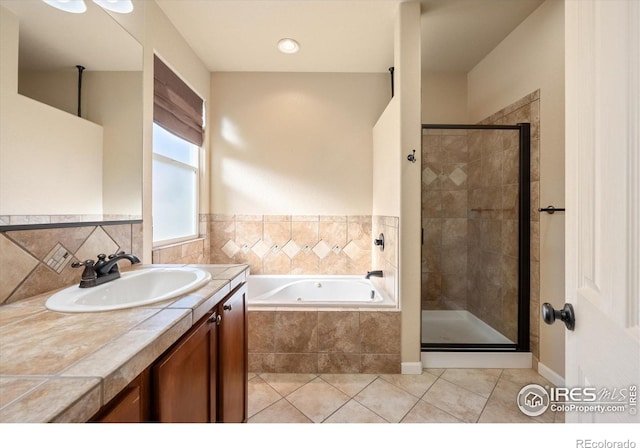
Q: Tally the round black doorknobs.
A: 1